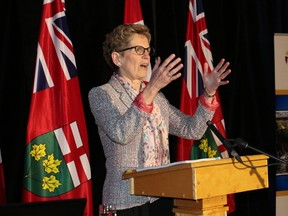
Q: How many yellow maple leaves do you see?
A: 5